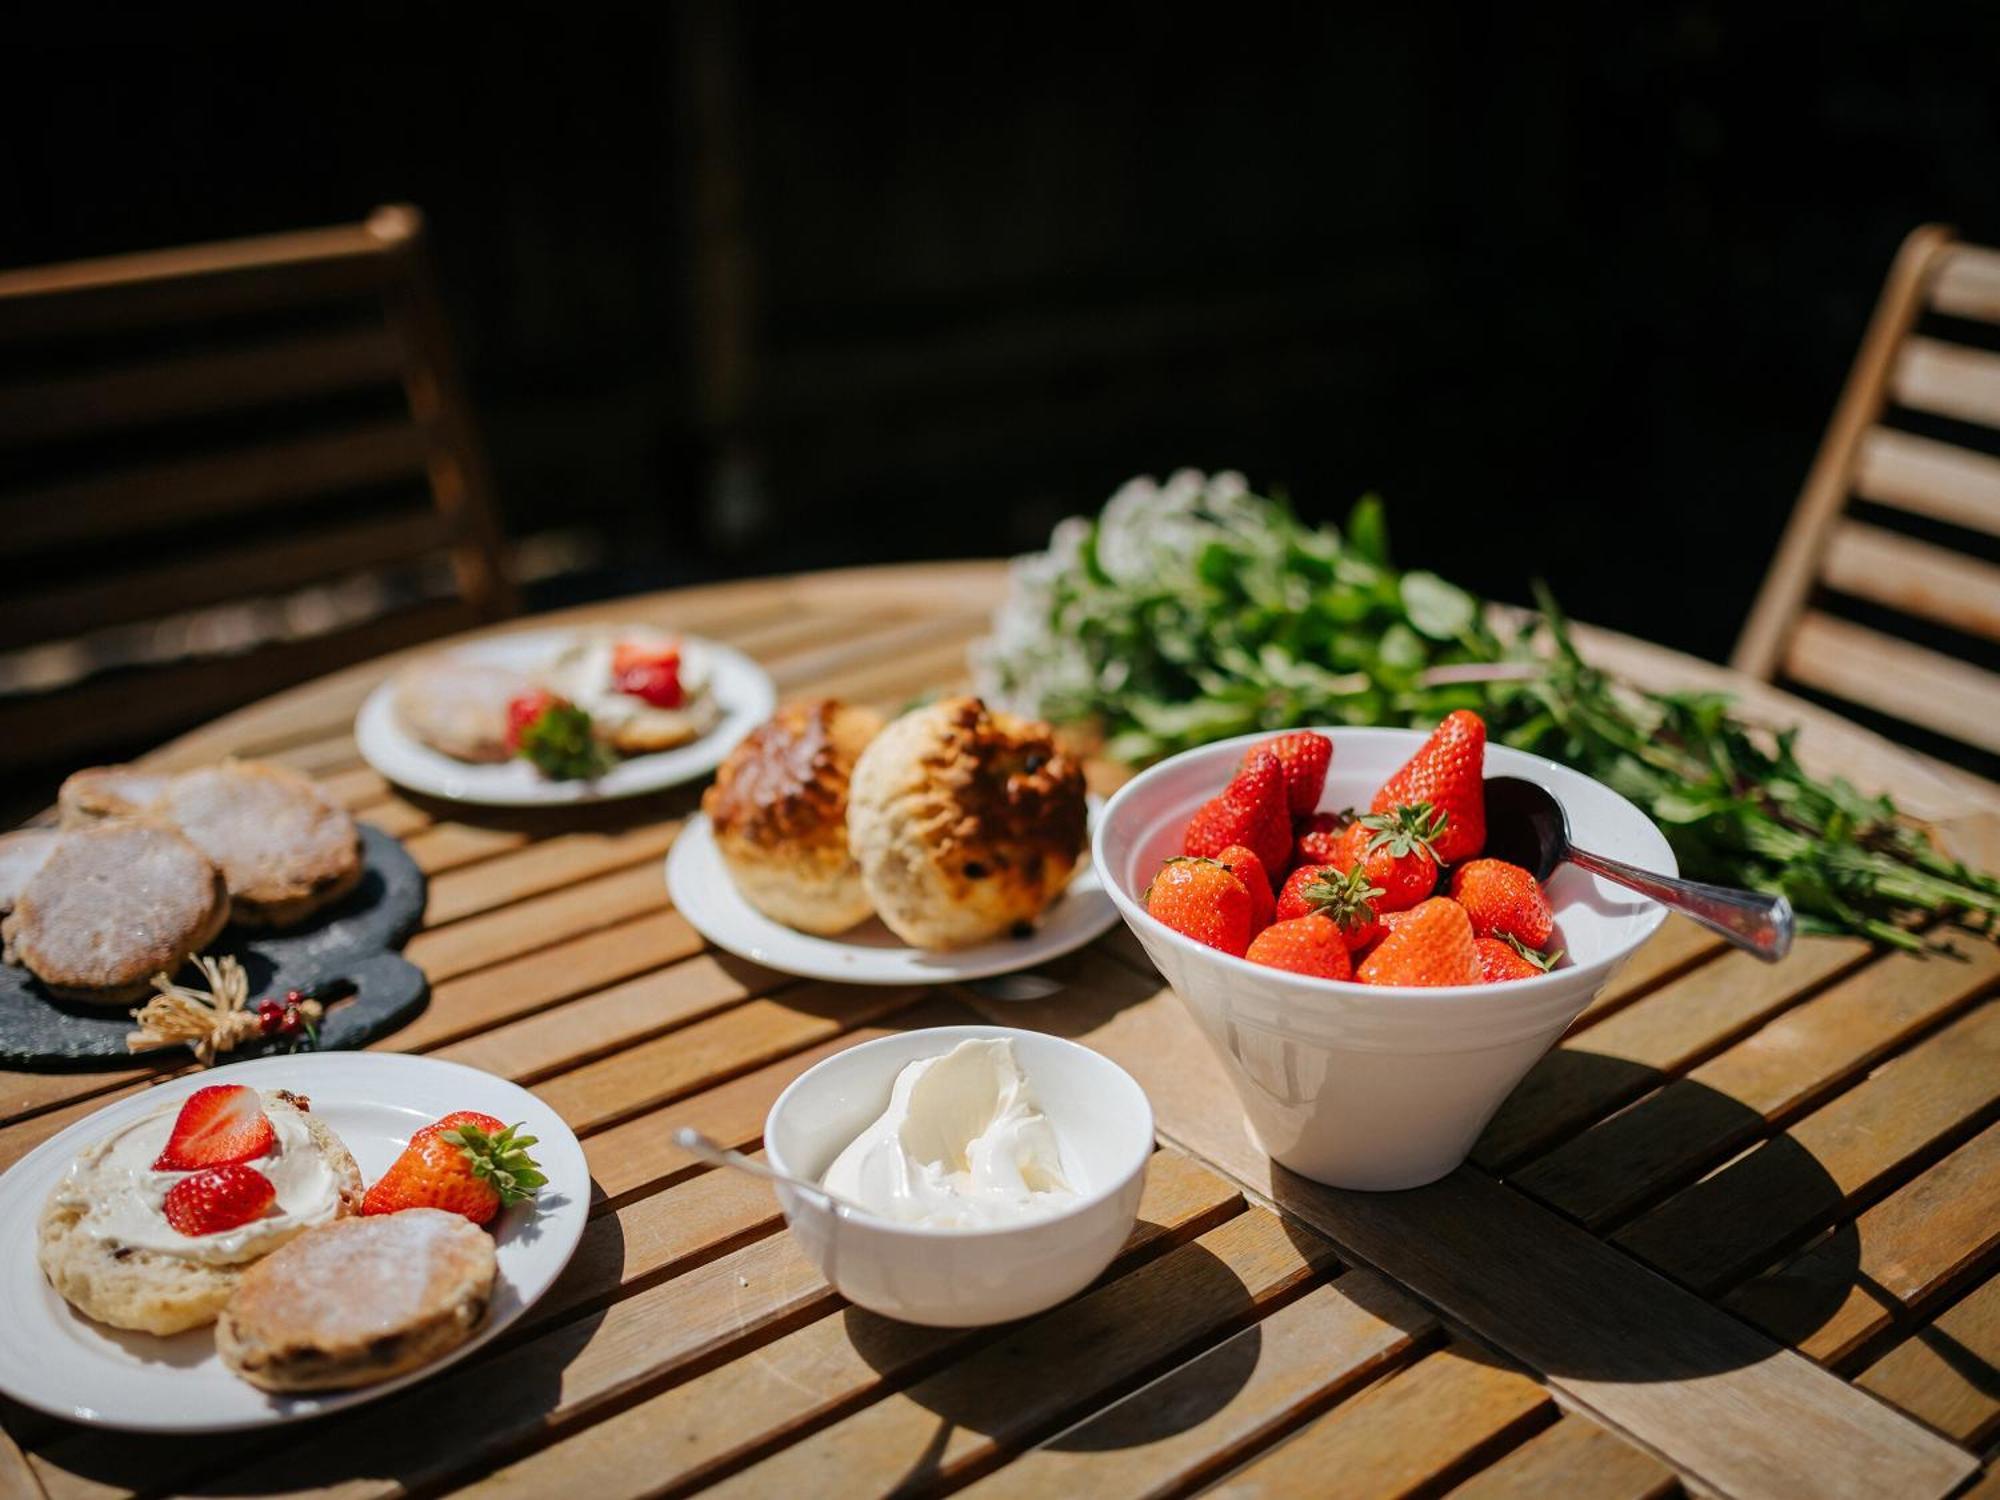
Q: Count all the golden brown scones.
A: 2